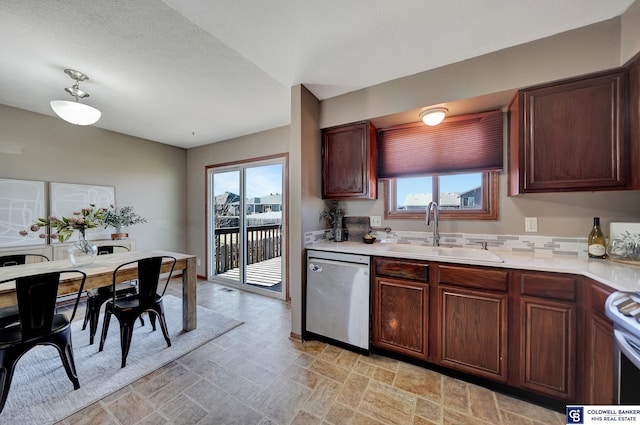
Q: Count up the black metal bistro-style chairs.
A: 4